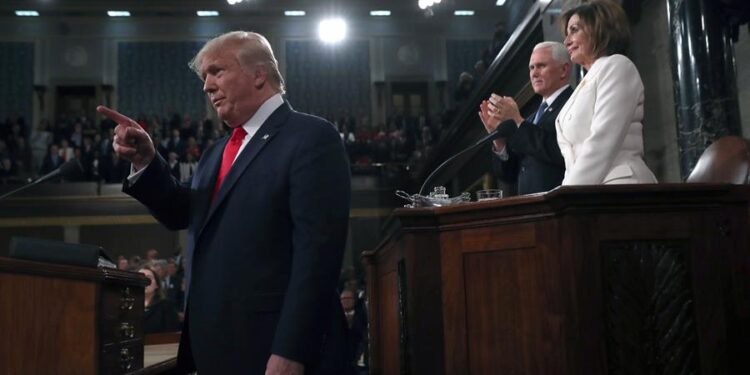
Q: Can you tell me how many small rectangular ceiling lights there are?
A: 6